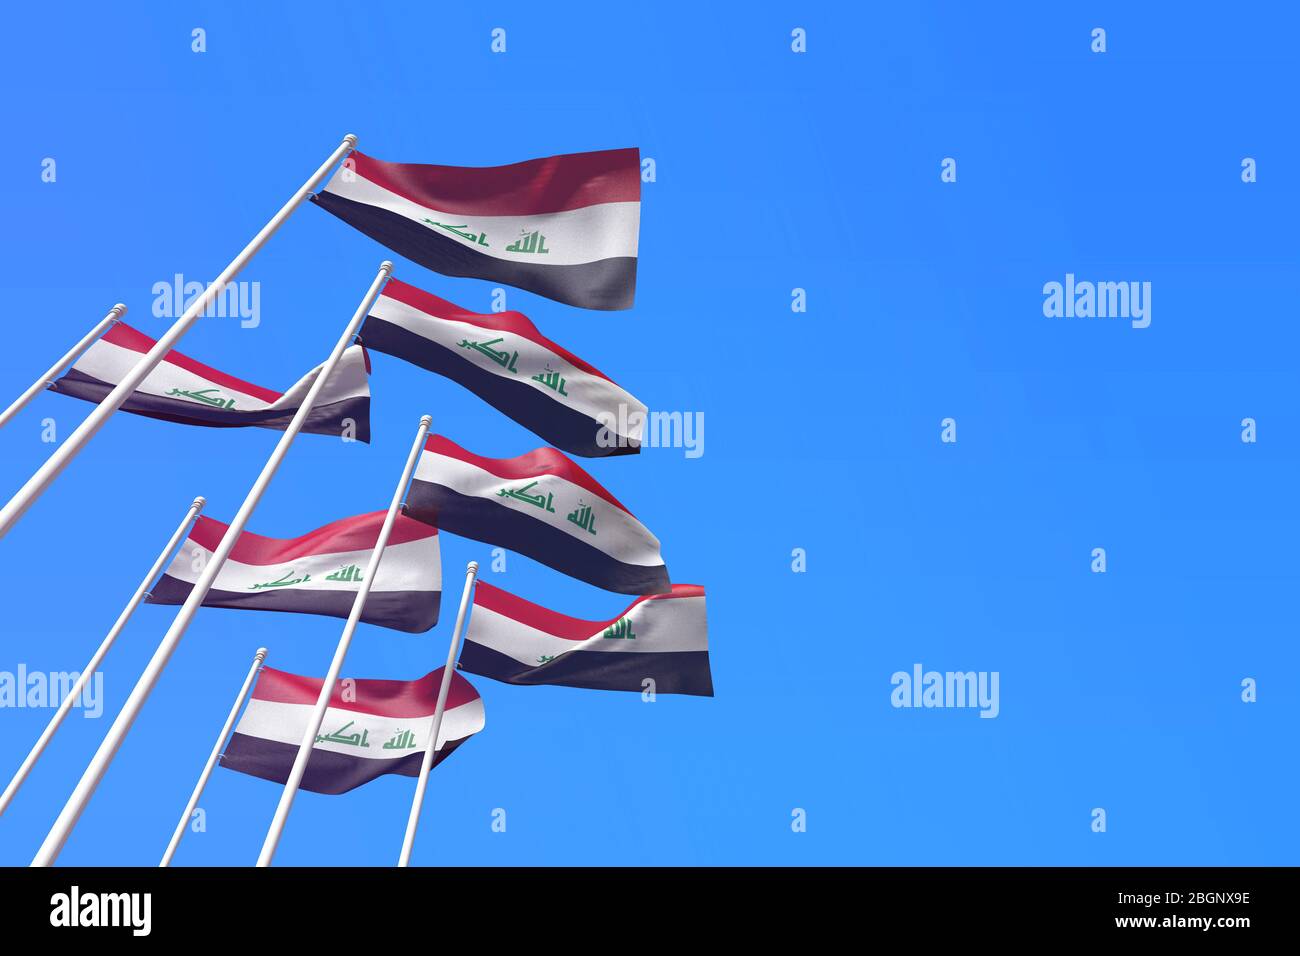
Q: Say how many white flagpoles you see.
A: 7